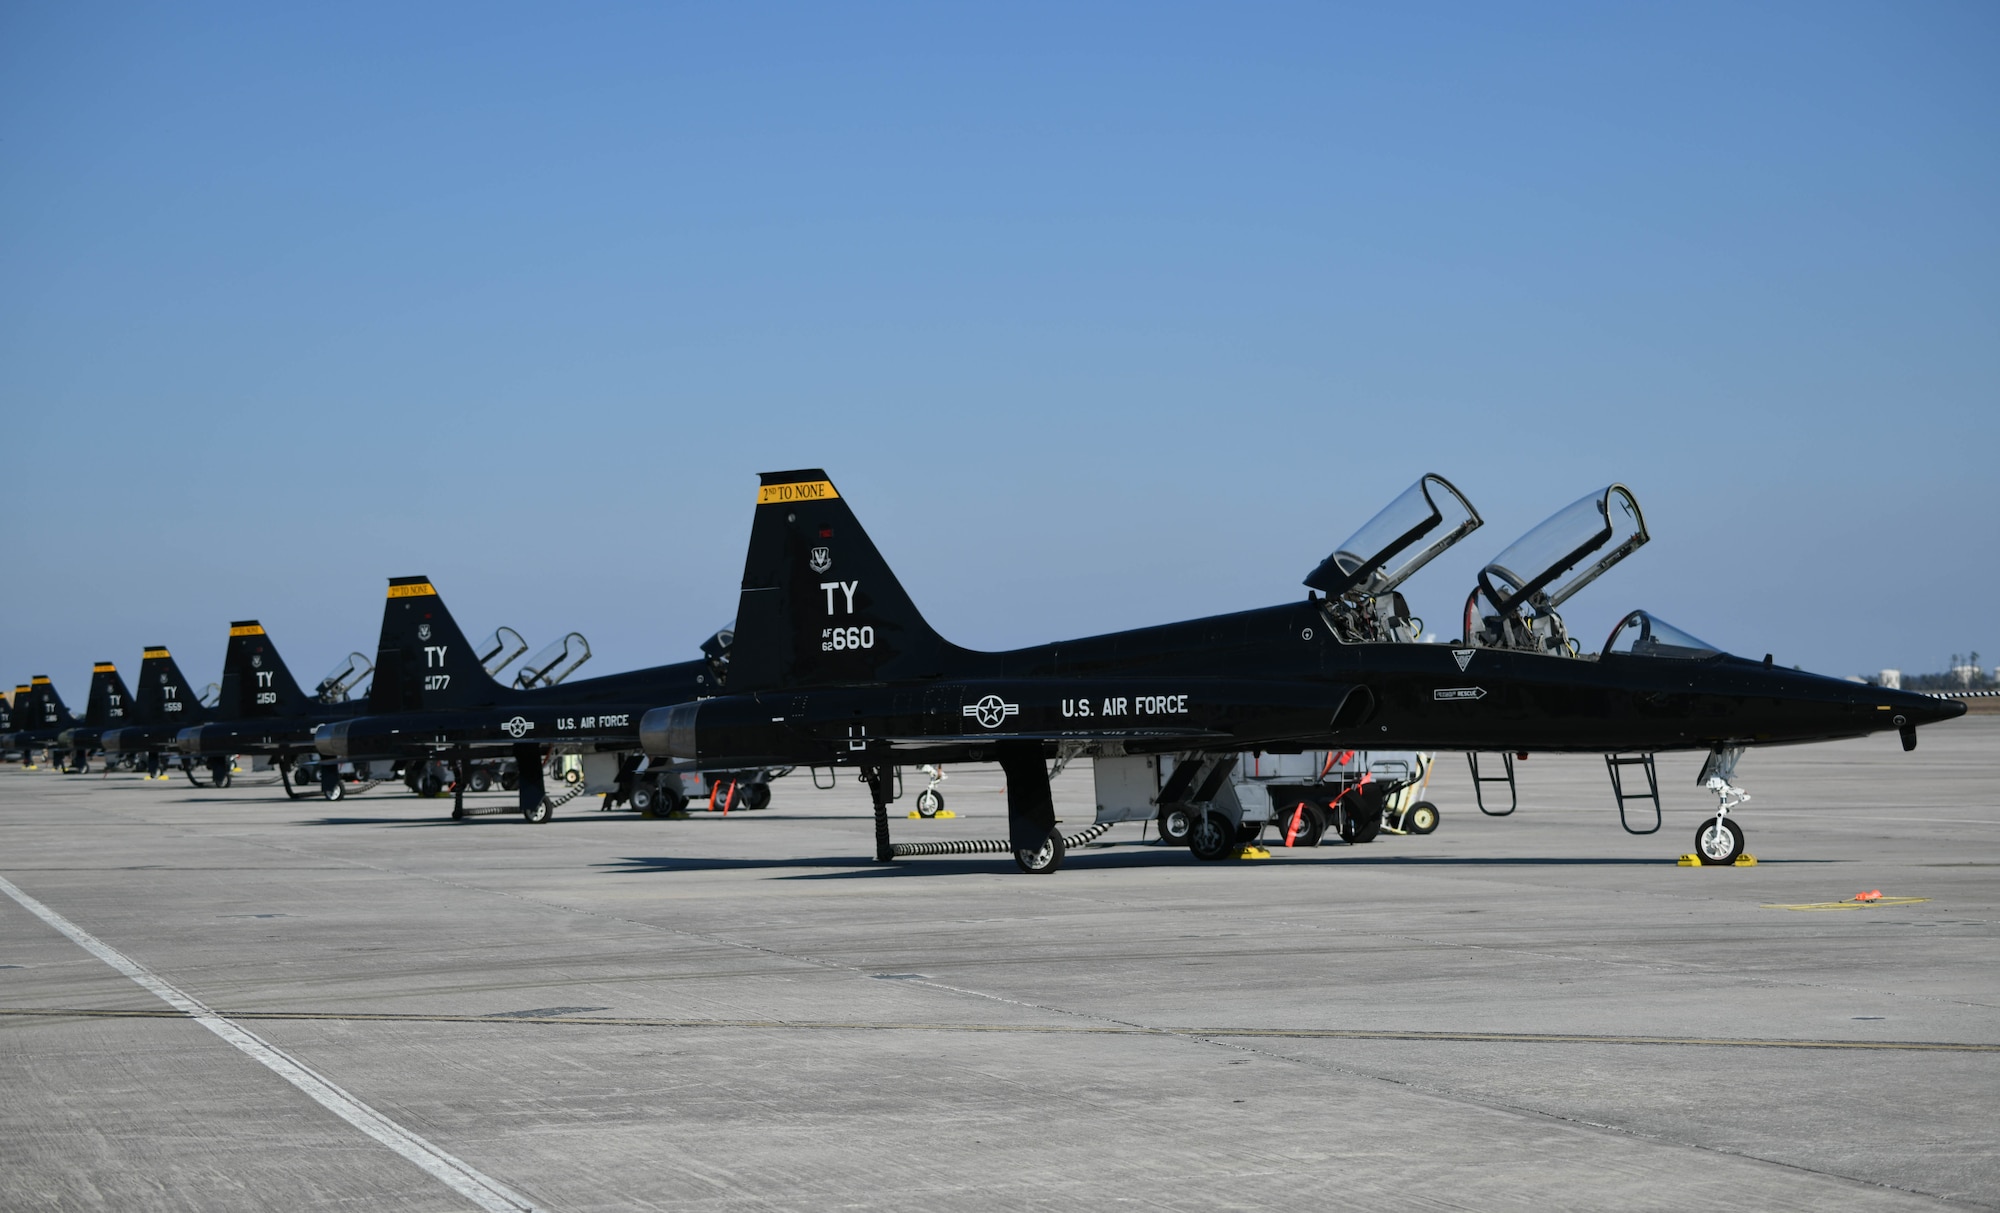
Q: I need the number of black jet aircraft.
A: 8